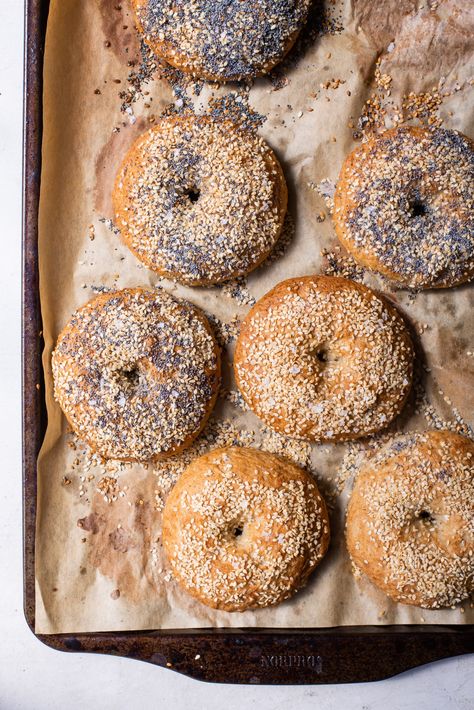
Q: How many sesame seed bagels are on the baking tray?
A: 3